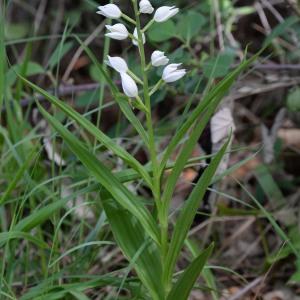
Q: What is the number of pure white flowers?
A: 9